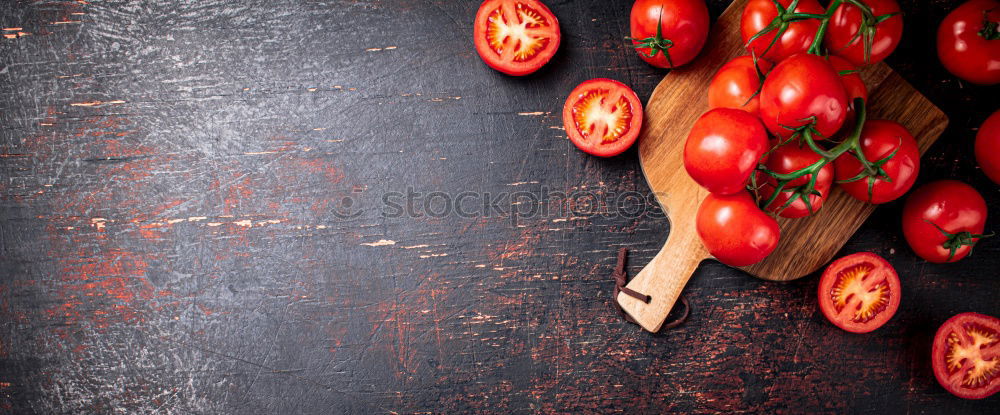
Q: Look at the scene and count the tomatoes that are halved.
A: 4